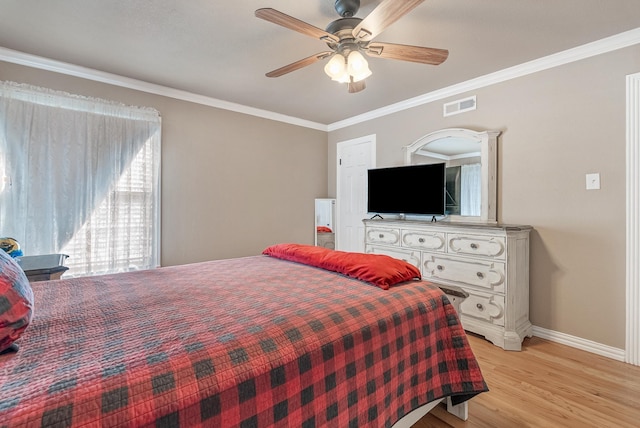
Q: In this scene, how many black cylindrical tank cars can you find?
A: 0